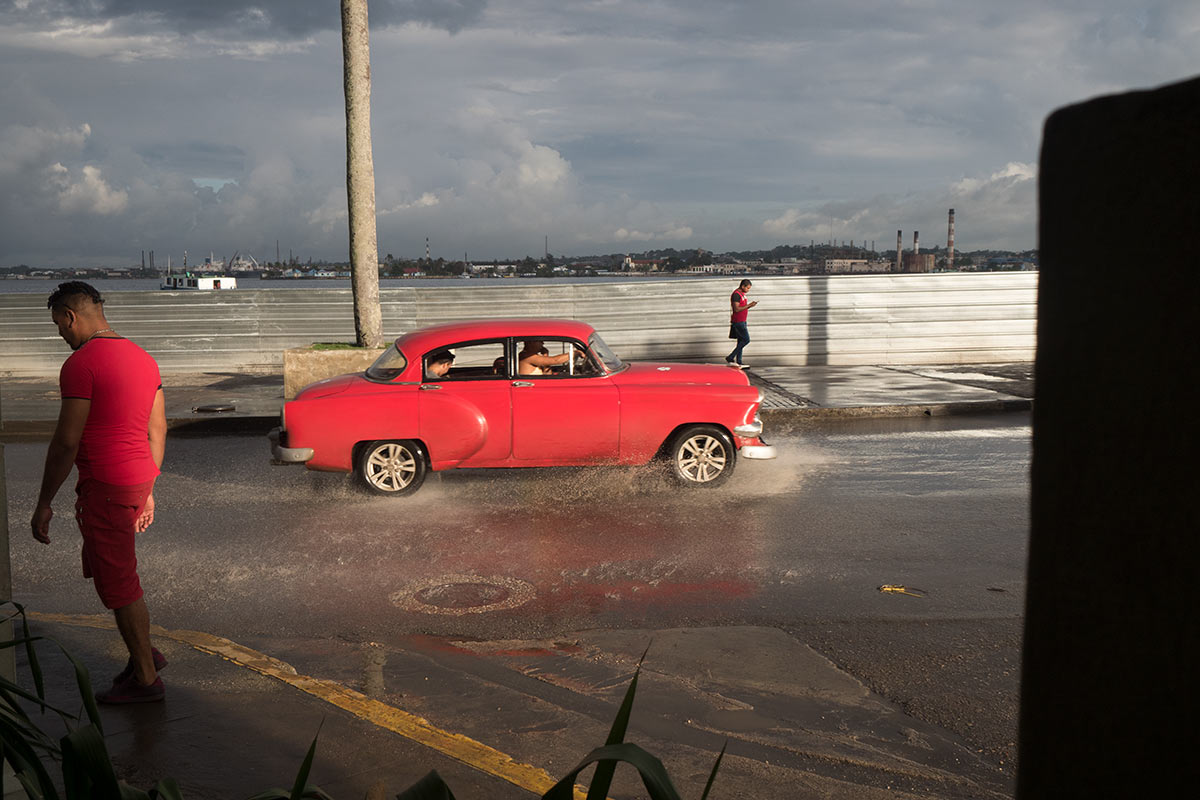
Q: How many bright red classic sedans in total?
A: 1